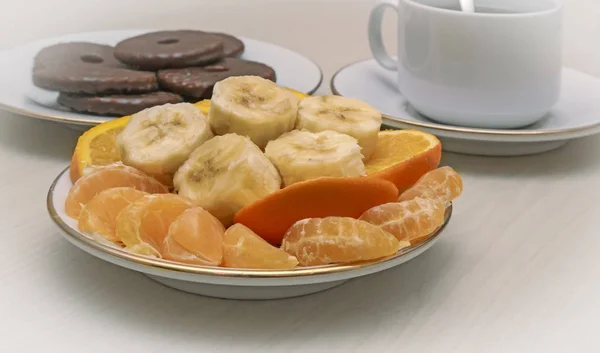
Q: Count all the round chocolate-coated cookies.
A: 5